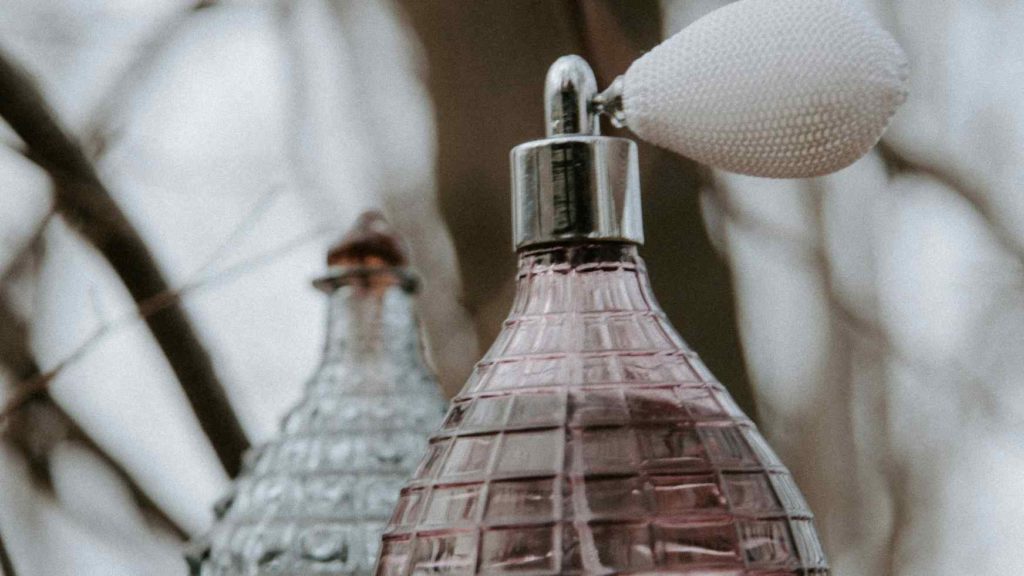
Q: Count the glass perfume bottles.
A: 2